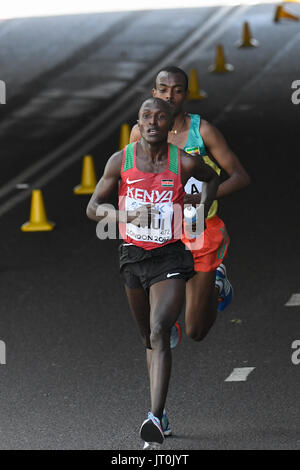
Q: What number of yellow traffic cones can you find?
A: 7